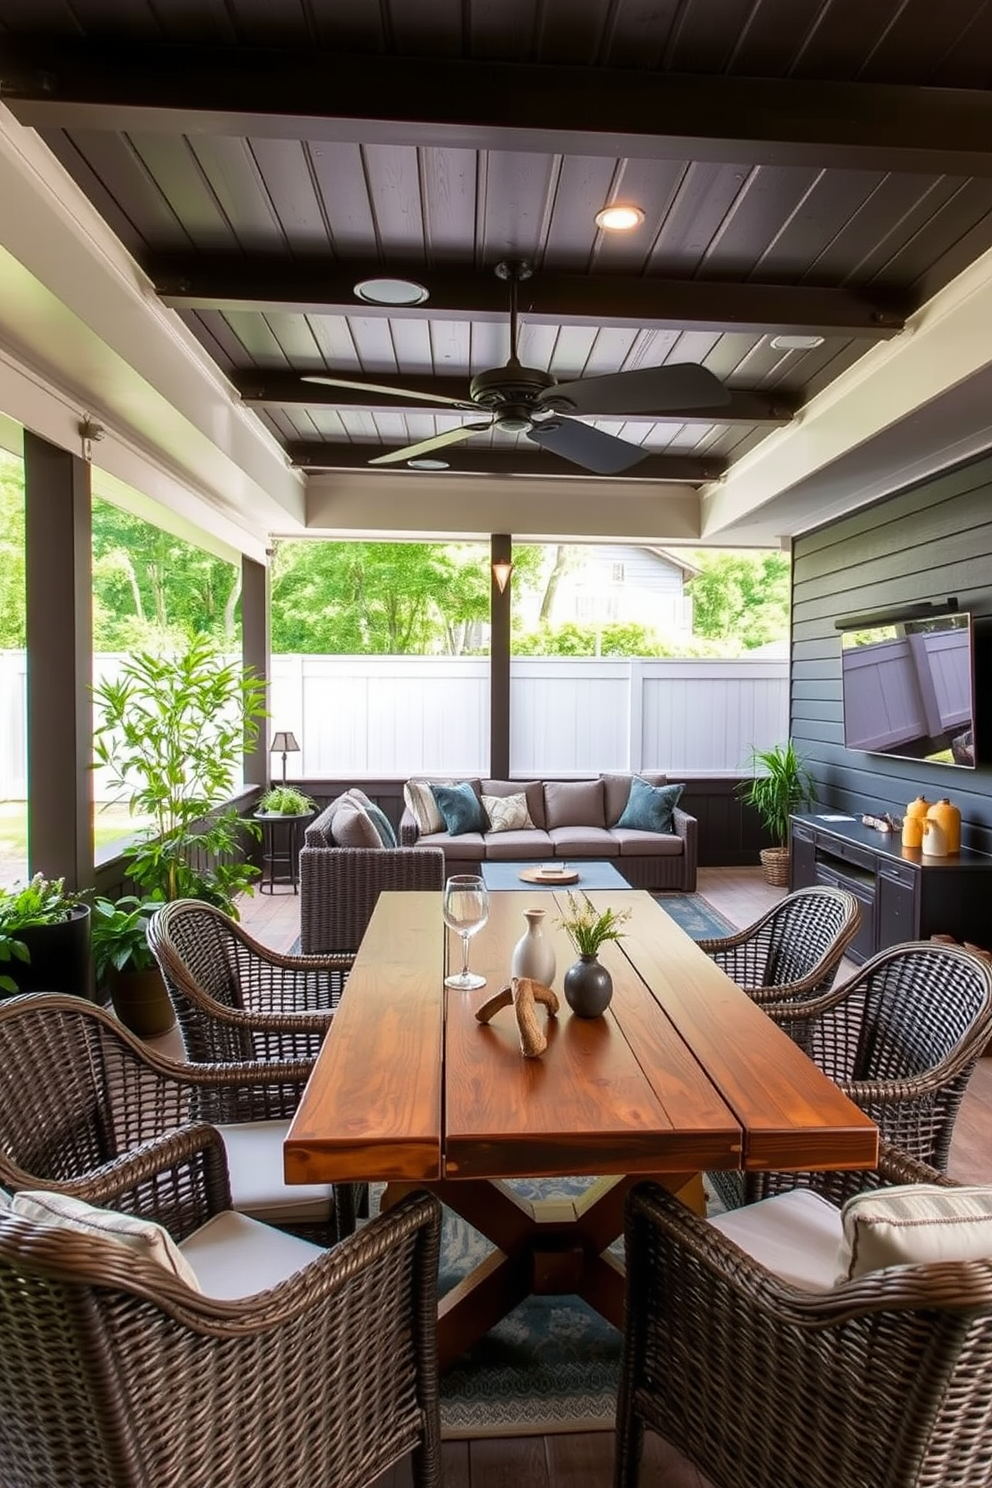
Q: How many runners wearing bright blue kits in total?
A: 0